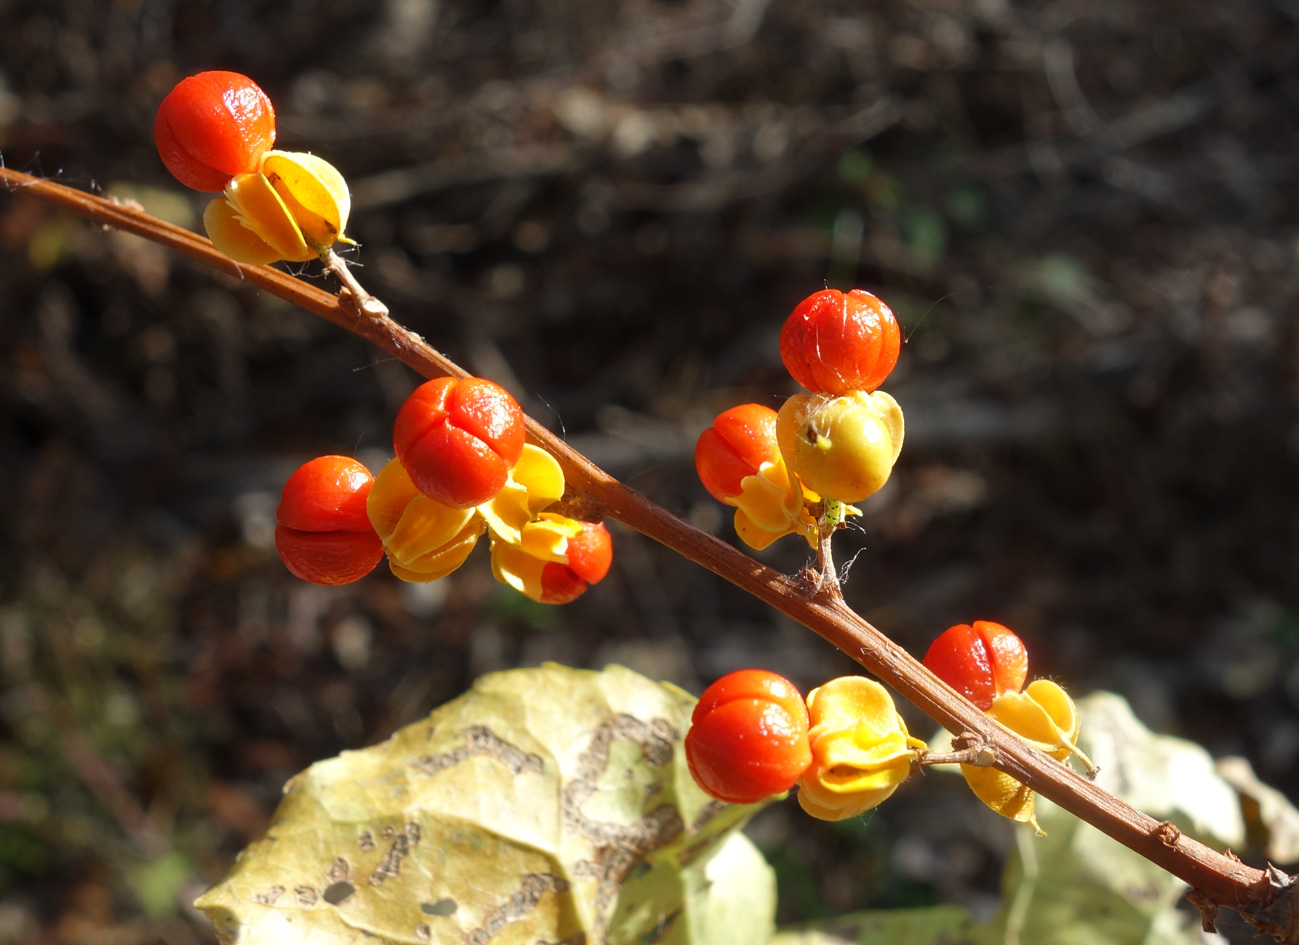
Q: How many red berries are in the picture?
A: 8